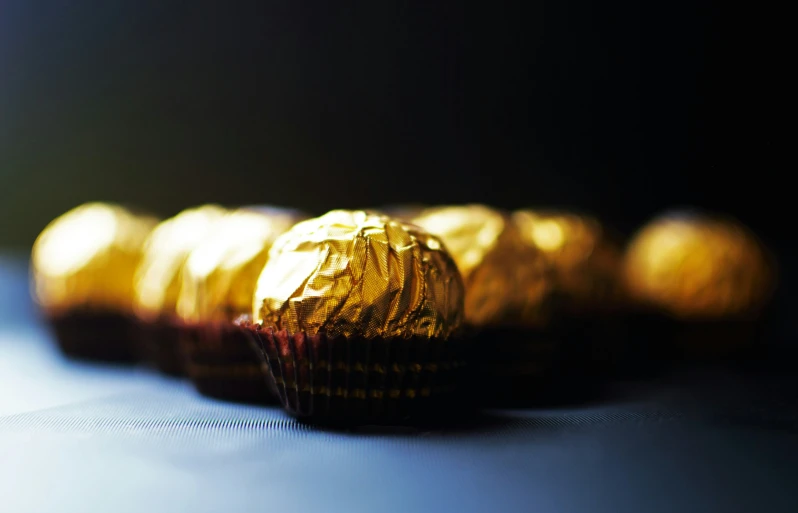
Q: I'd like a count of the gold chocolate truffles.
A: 7